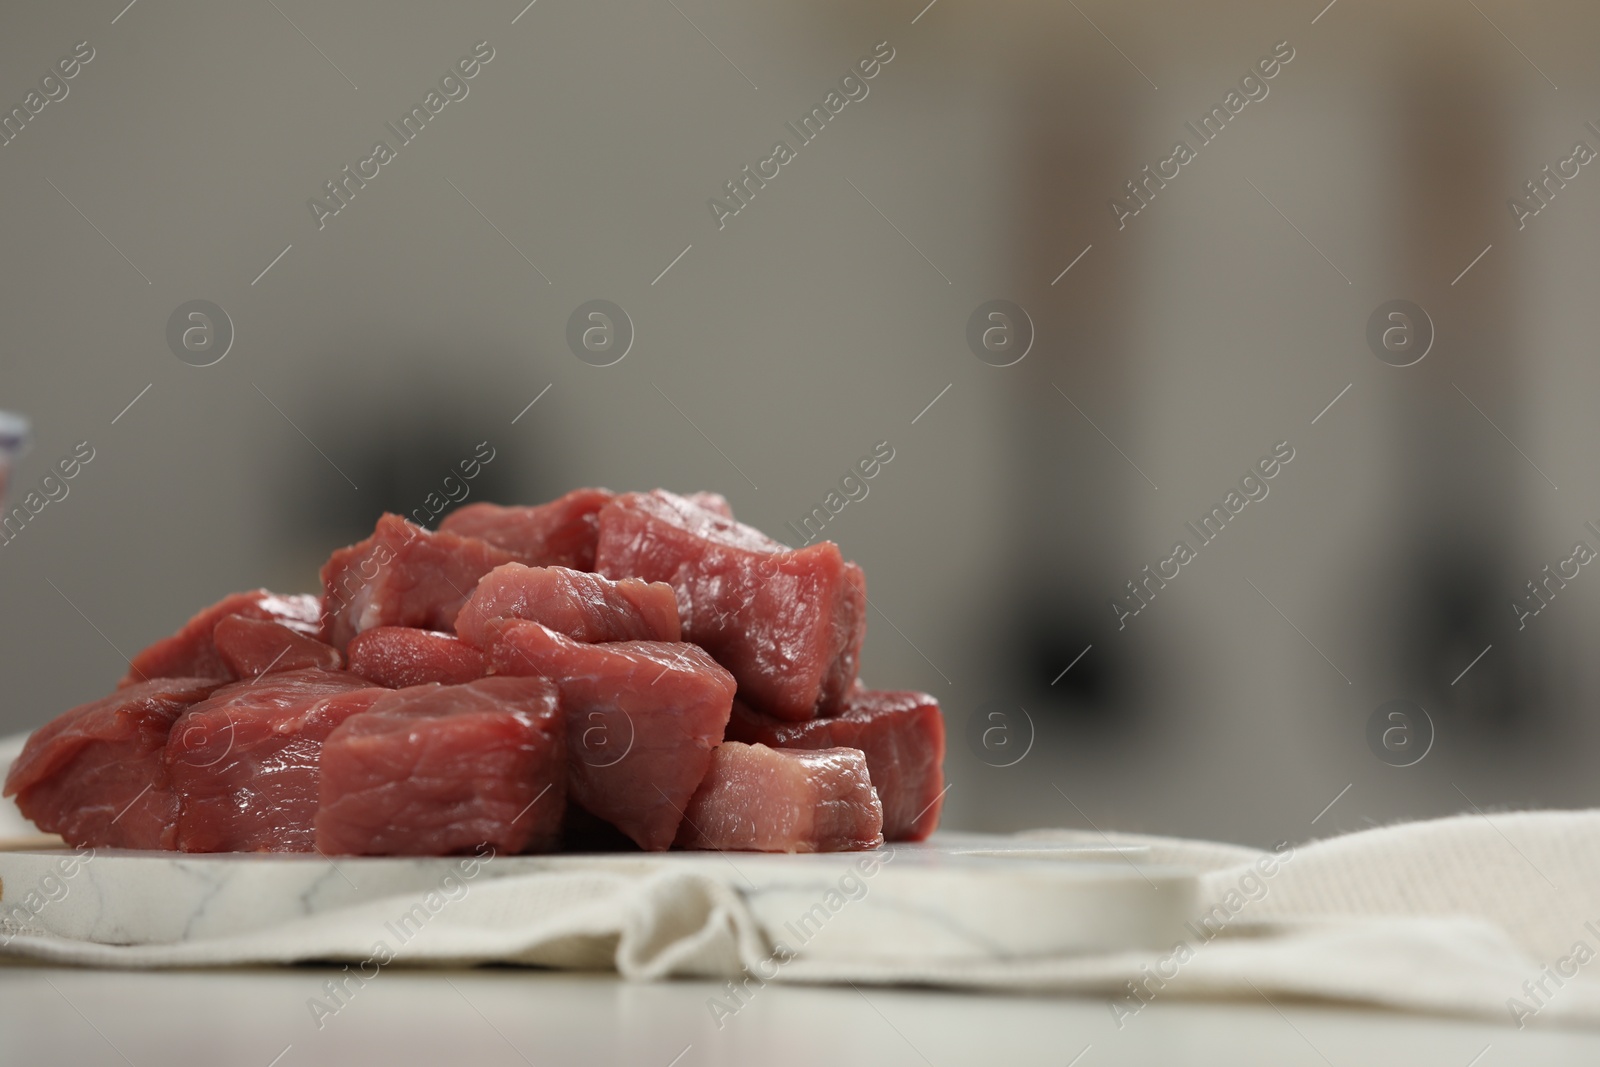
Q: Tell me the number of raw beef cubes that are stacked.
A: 13